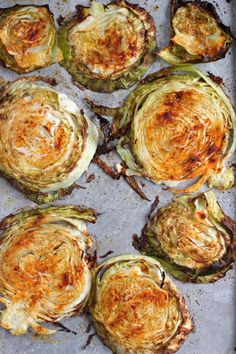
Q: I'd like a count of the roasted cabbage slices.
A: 8